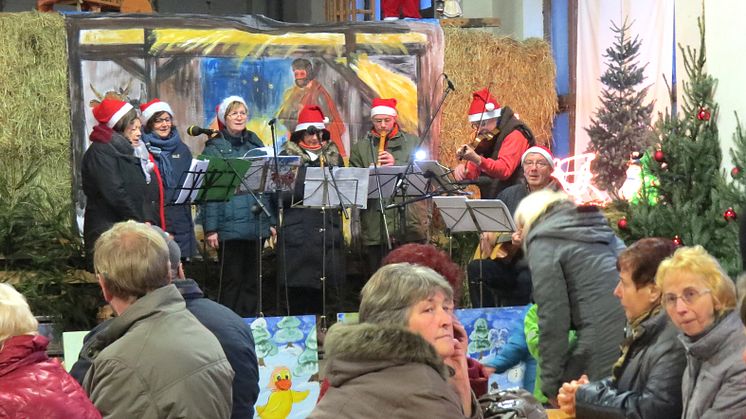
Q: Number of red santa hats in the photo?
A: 7